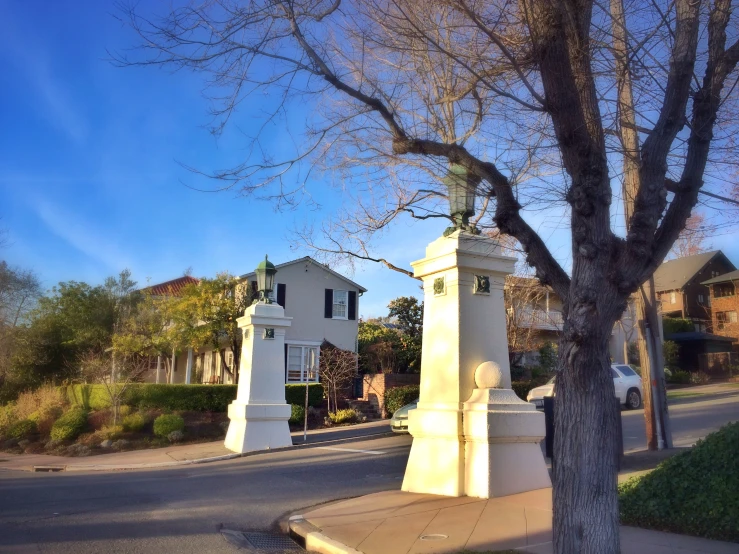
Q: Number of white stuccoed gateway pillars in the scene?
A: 2